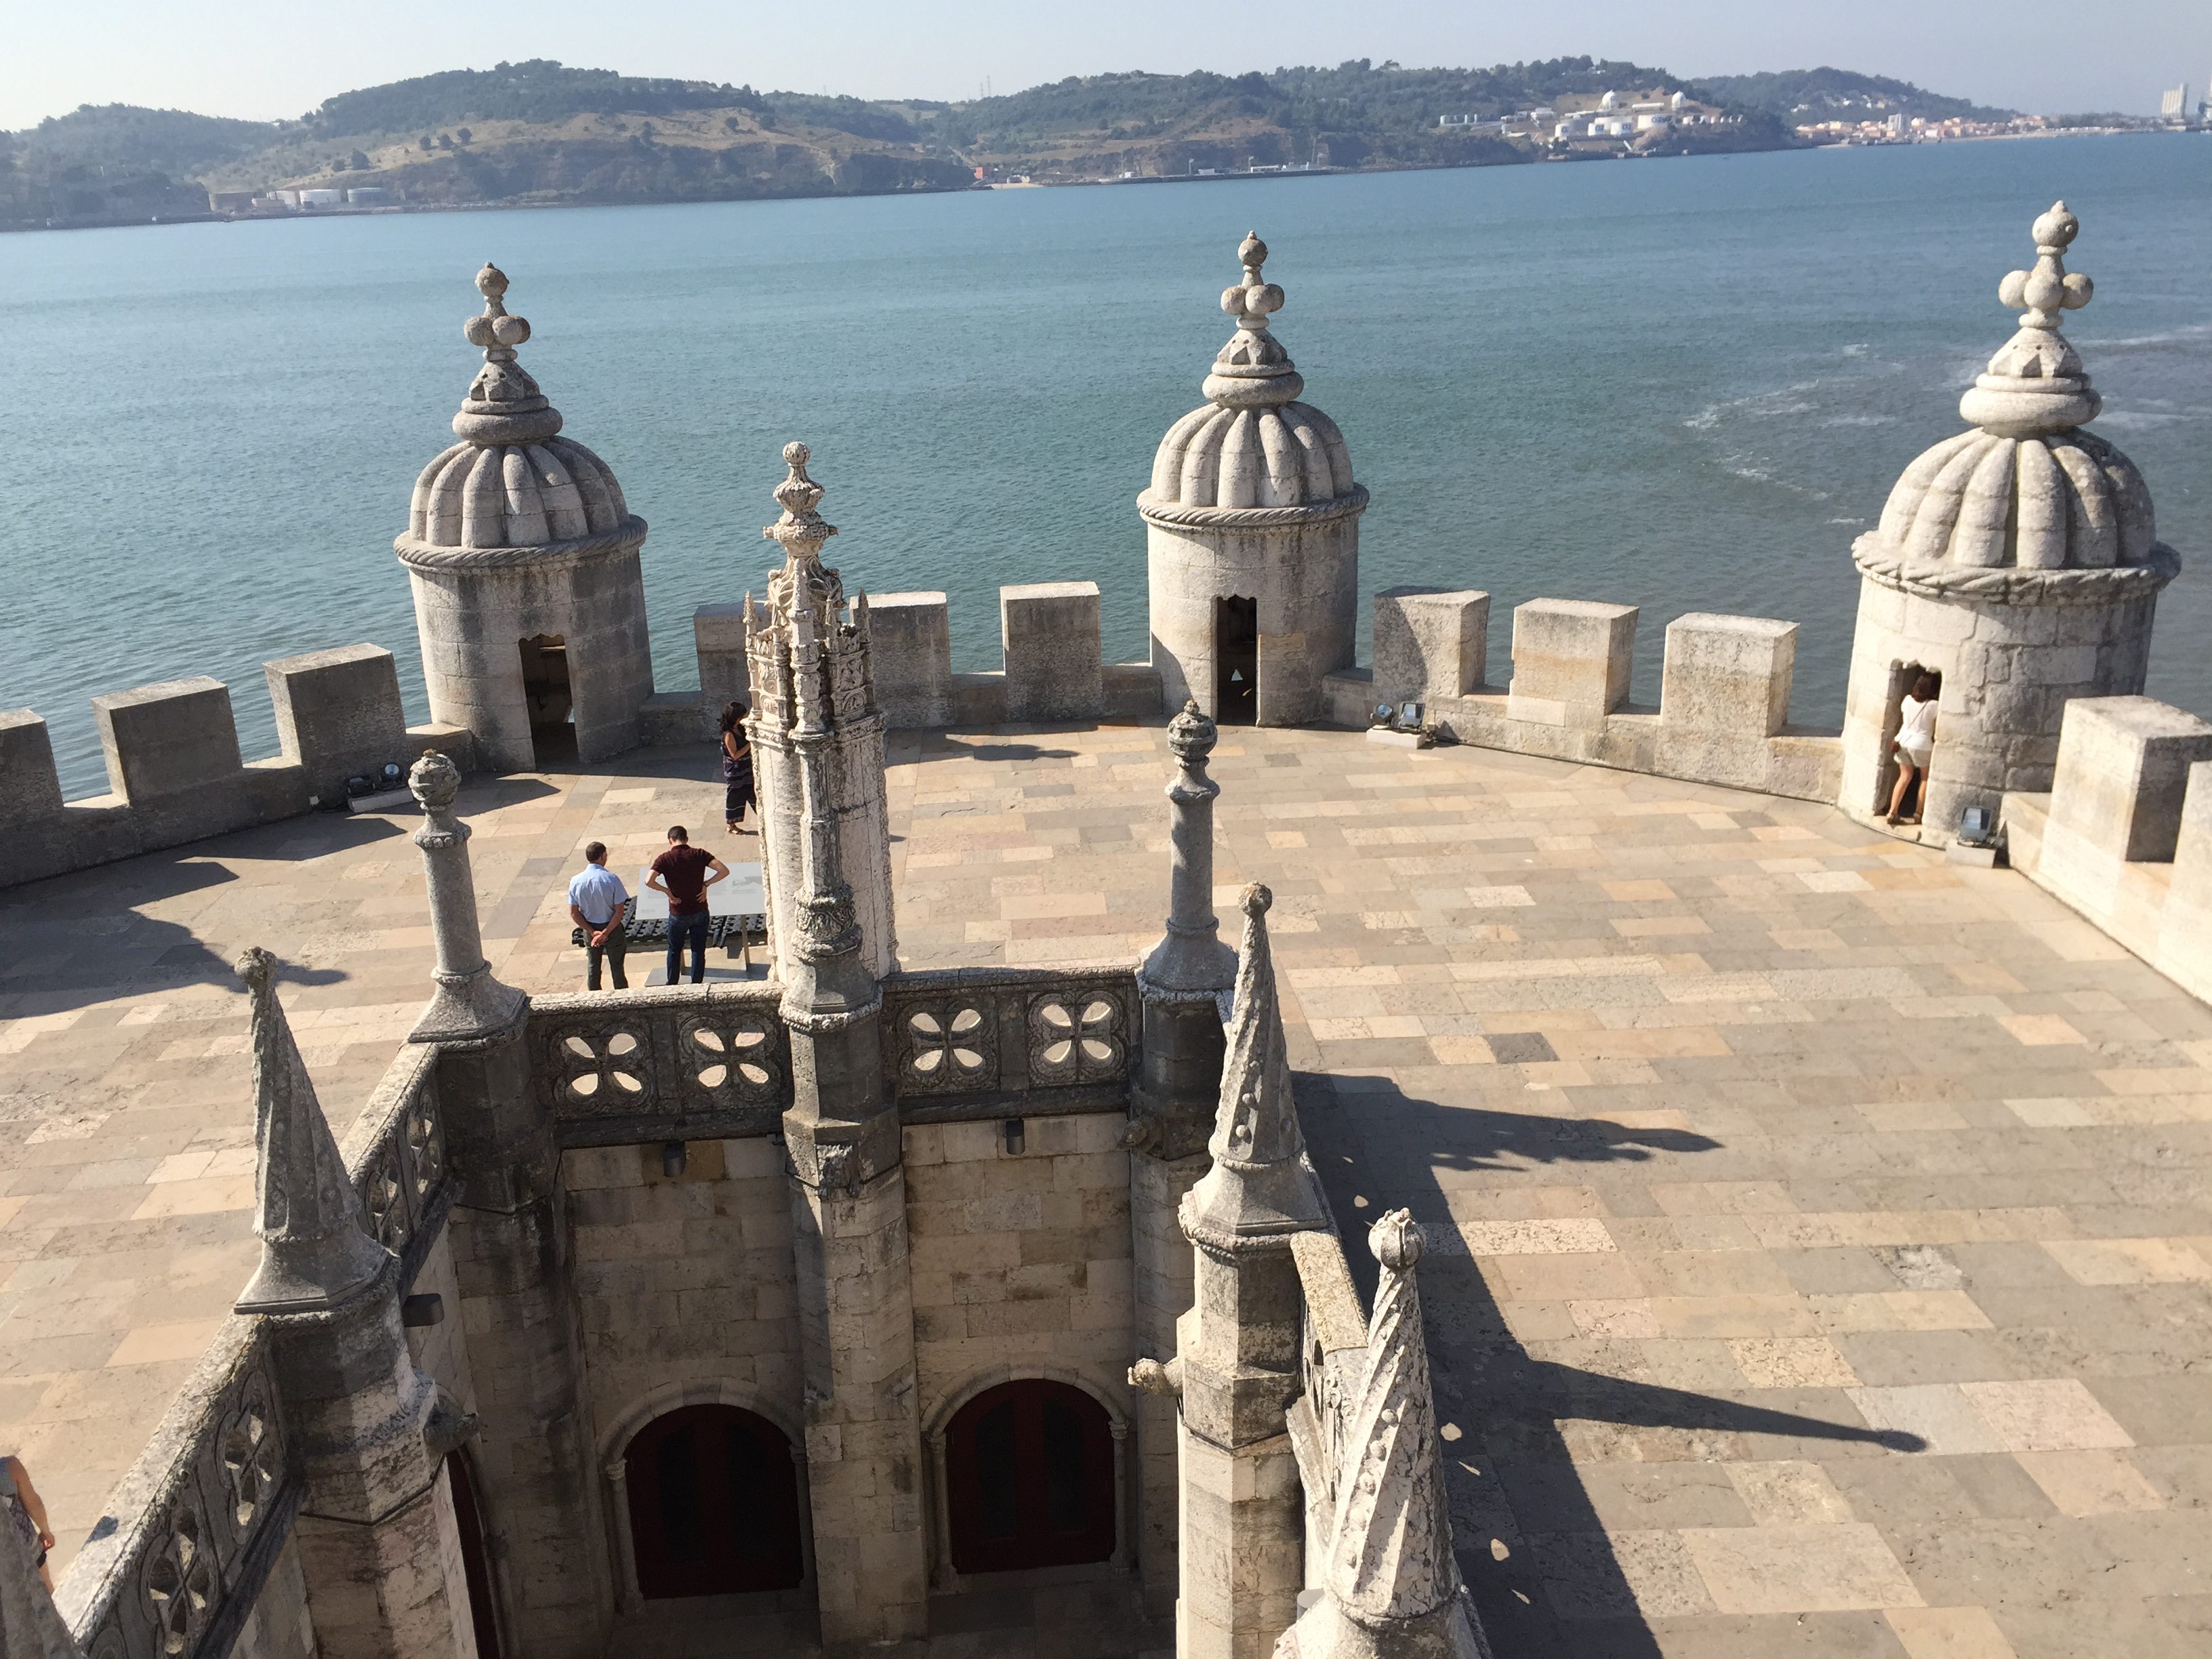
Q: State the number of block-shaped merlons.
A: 11